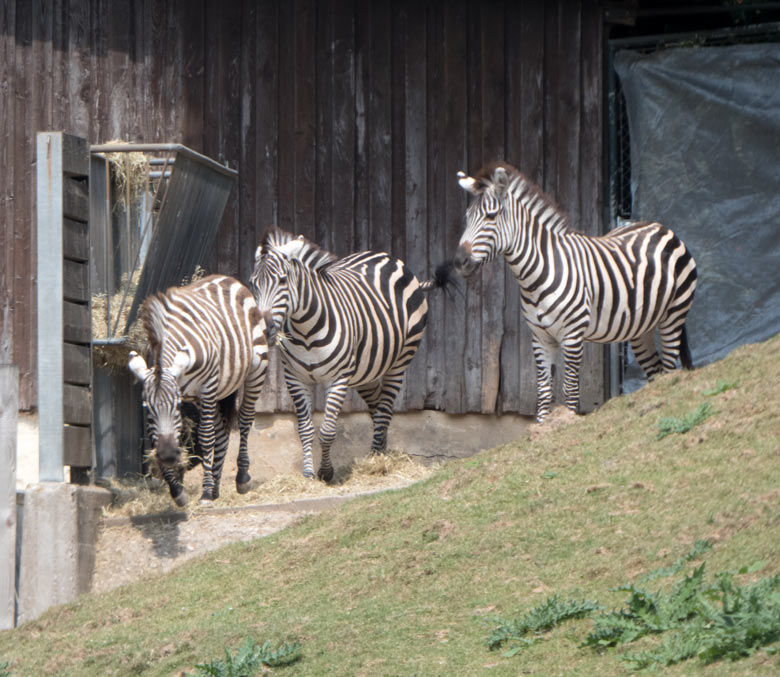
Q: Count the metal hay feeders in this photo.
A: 1